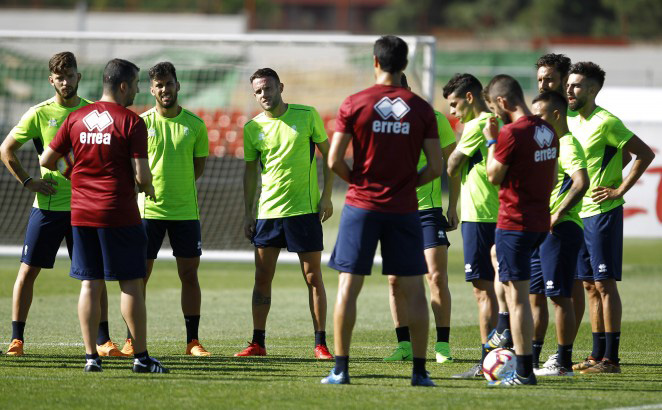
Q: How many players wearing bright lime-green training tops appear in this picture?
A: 8